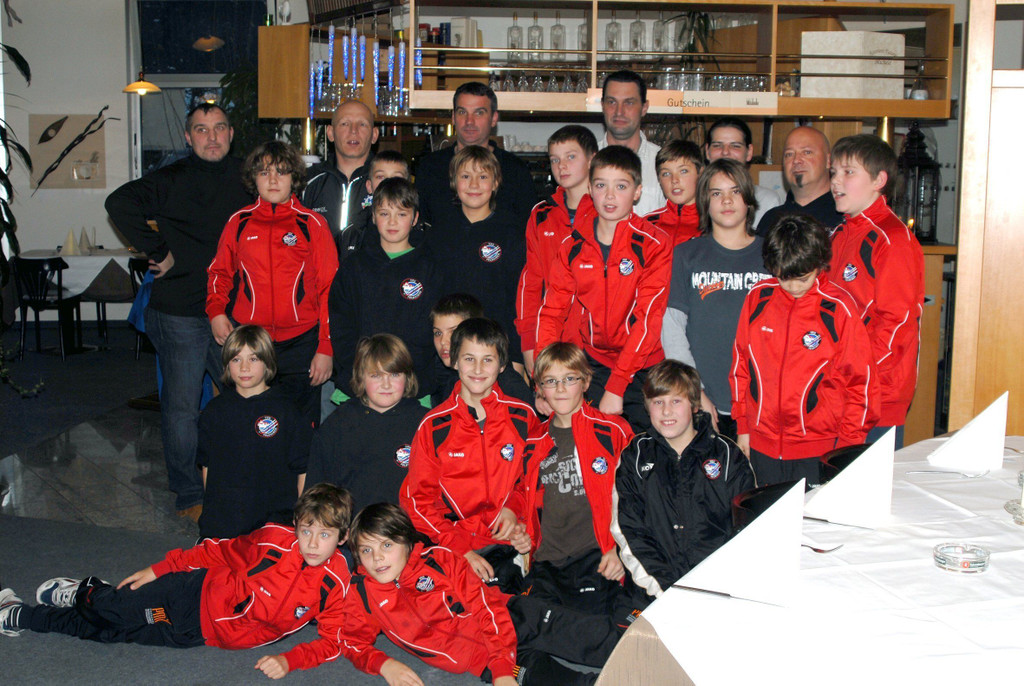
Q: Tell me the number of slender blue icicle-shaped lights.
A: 10